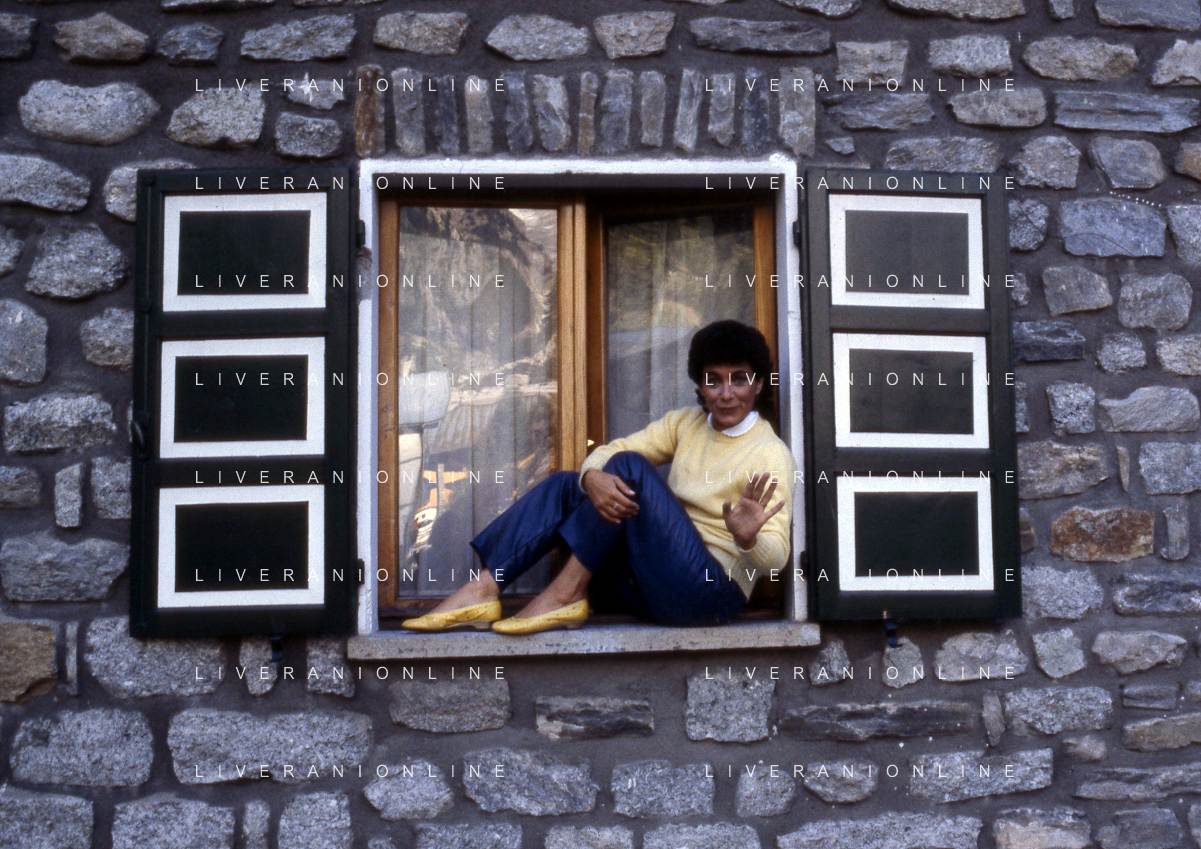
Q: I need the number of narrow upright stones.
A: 13